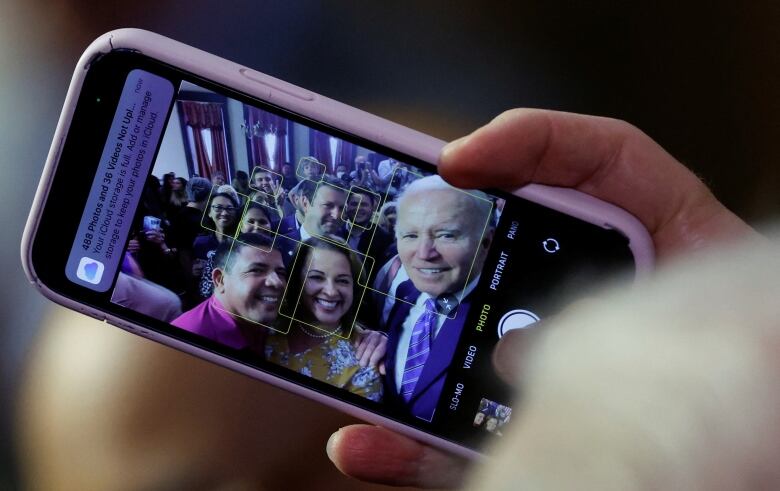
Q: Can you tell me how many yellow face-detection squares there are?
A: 9